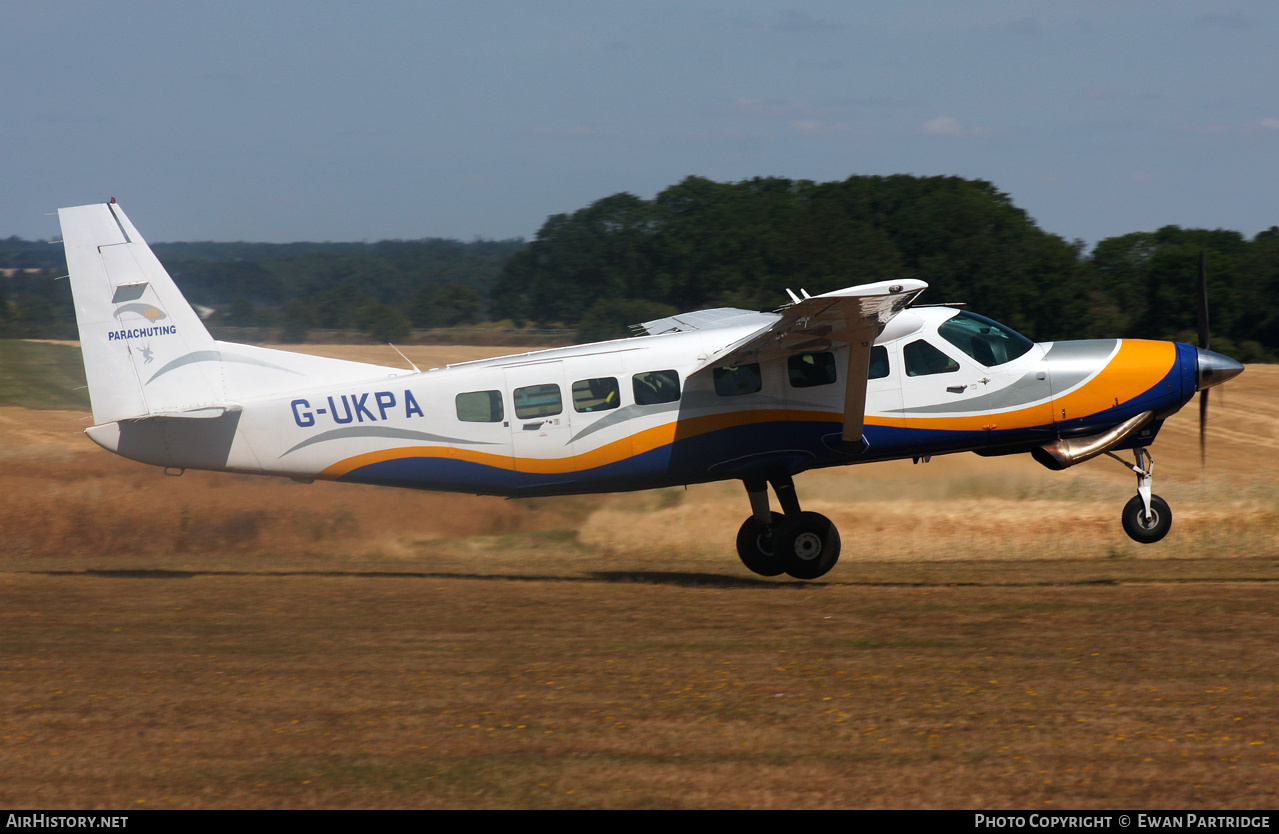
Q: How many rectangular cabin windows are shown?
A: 7